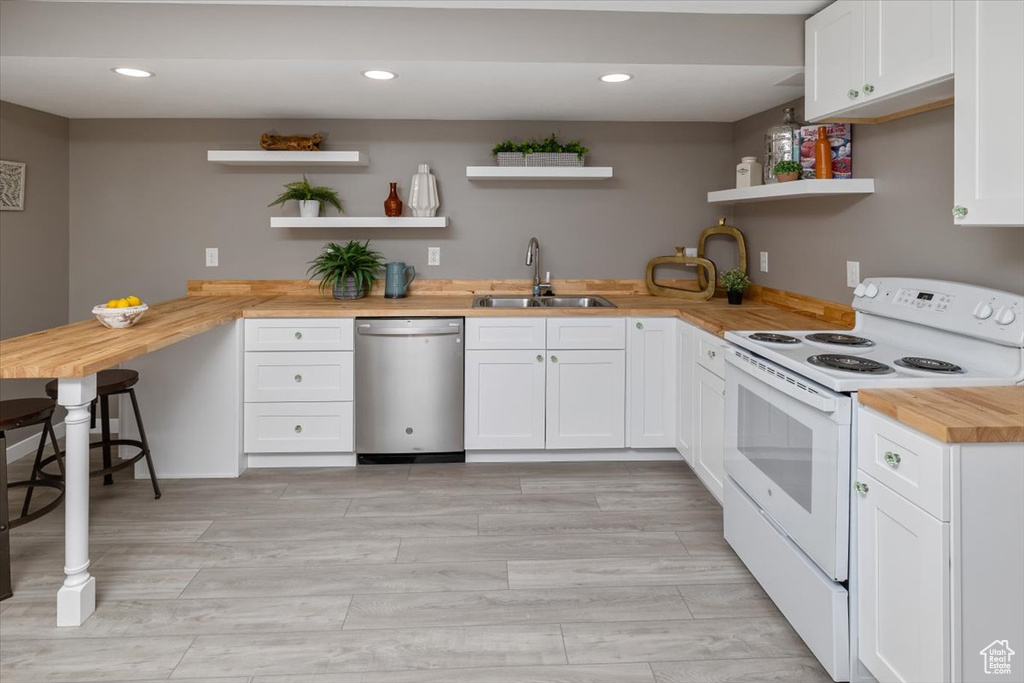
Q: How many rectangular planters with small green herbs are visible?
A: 1